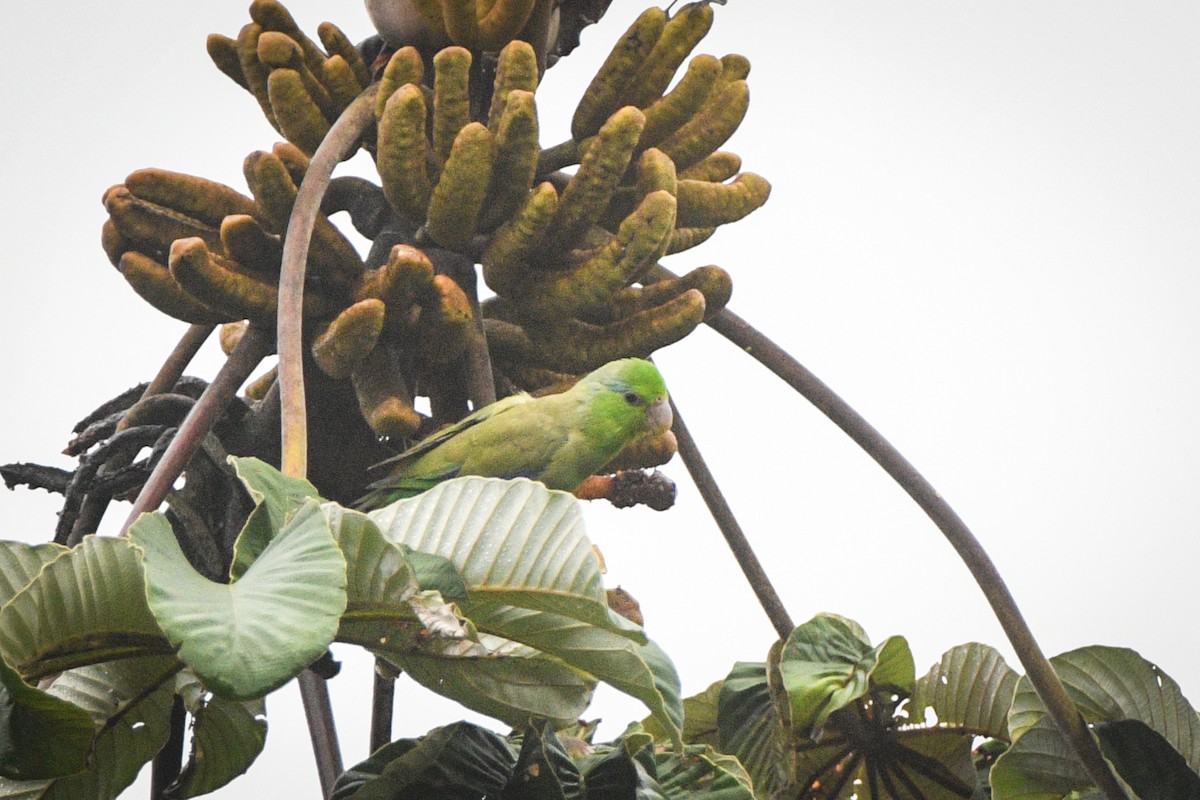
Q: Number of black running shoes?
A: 0